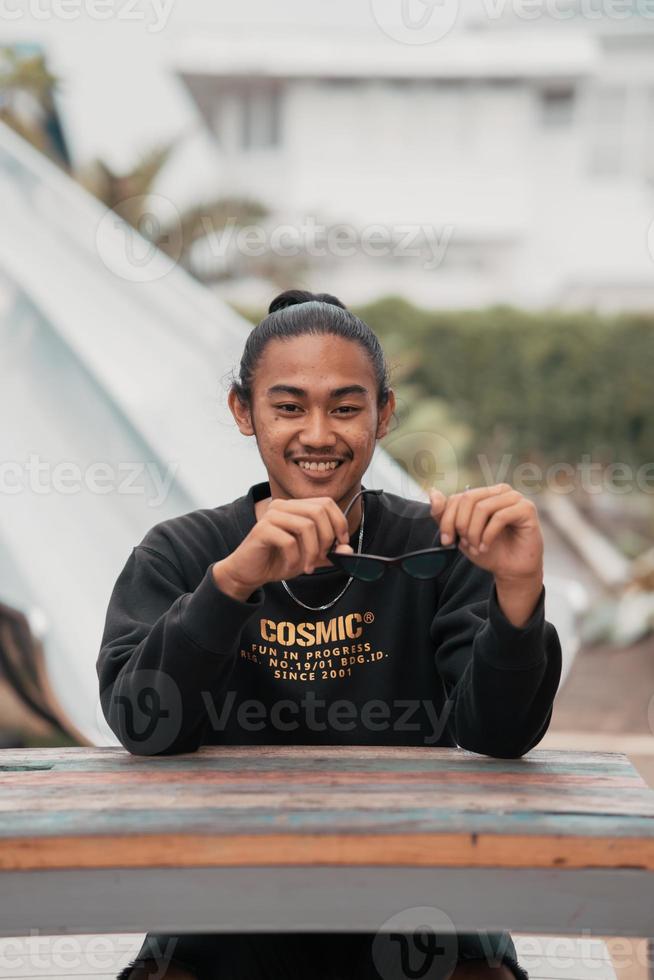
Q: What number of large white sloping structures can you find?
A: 1